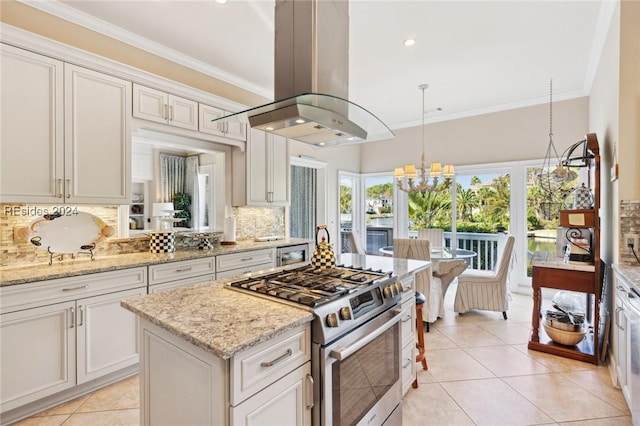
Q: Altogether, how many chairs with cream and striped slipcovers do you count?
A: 4